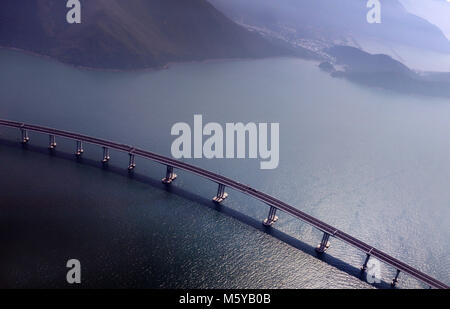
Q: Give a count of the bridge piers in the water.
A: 11